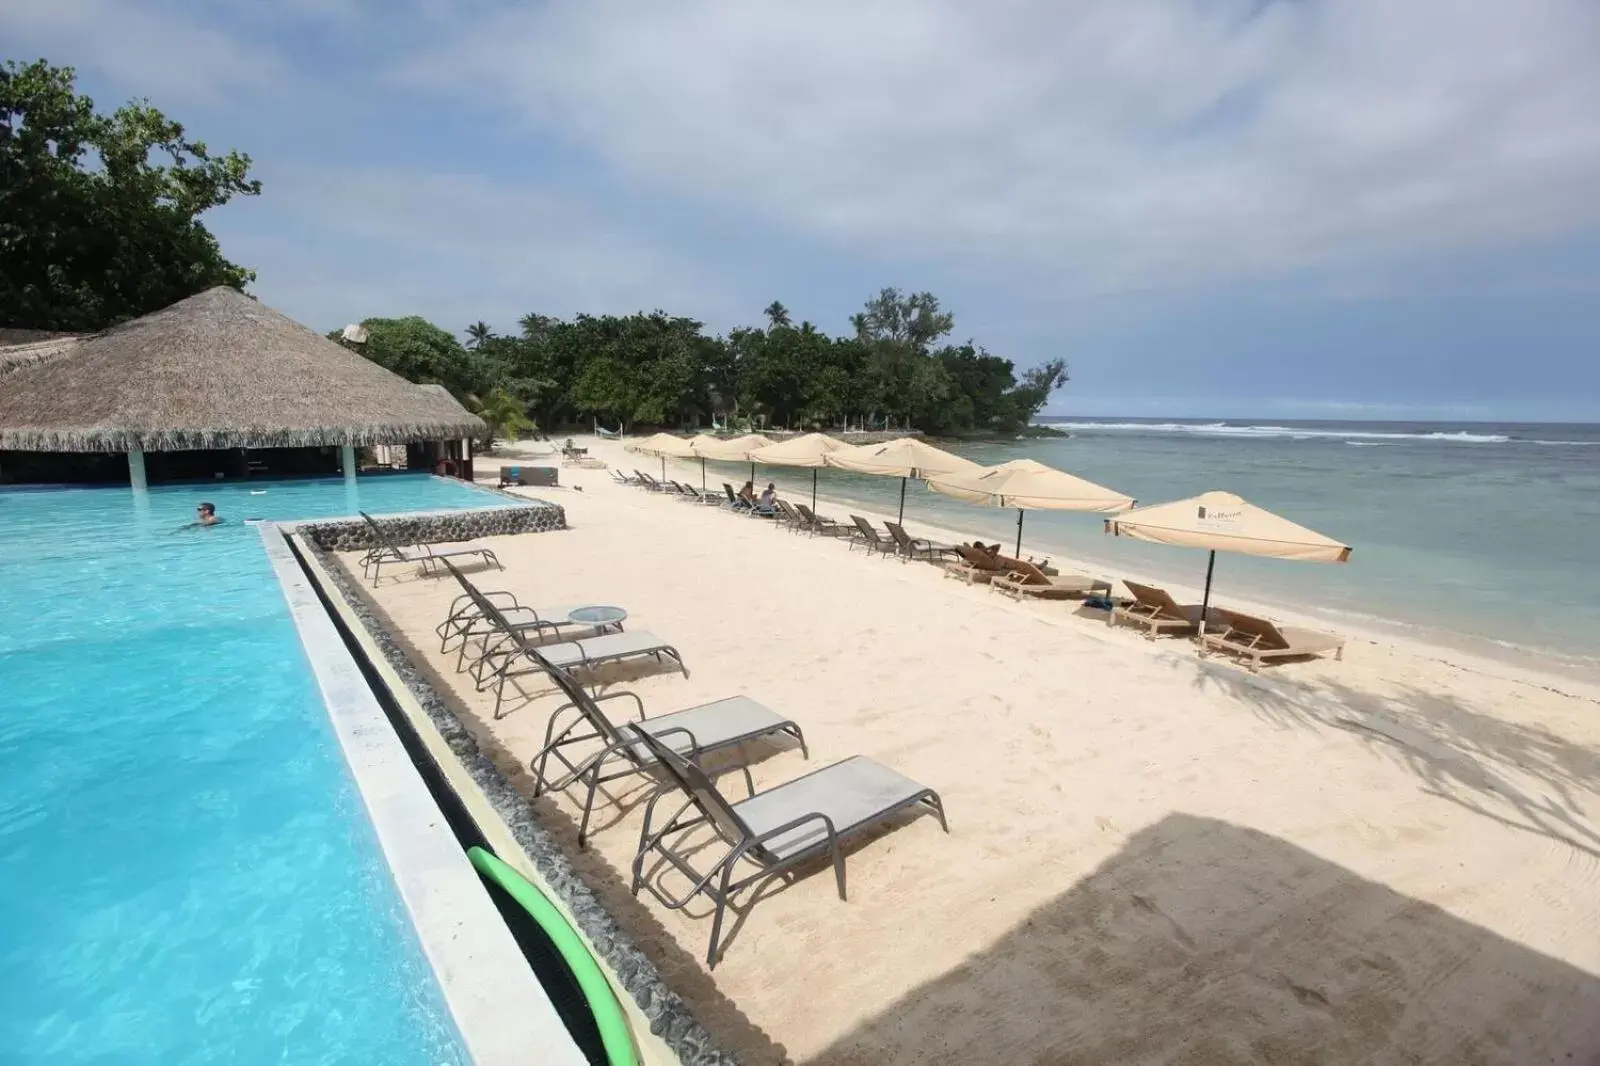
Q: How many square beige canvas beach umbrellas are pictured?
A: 7